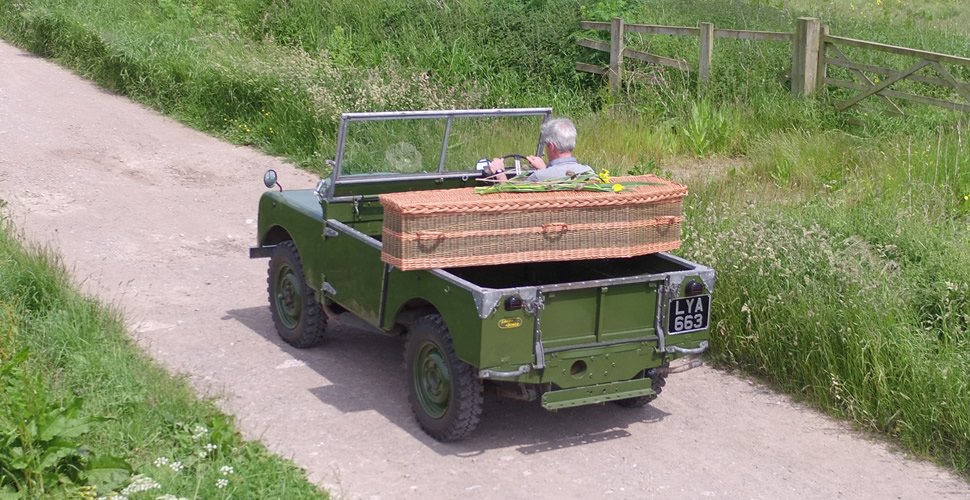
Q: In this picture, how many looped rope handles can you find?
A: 3